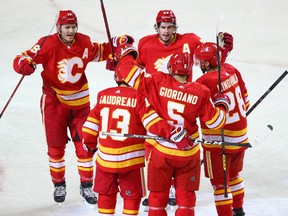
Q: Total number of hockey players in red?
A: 5